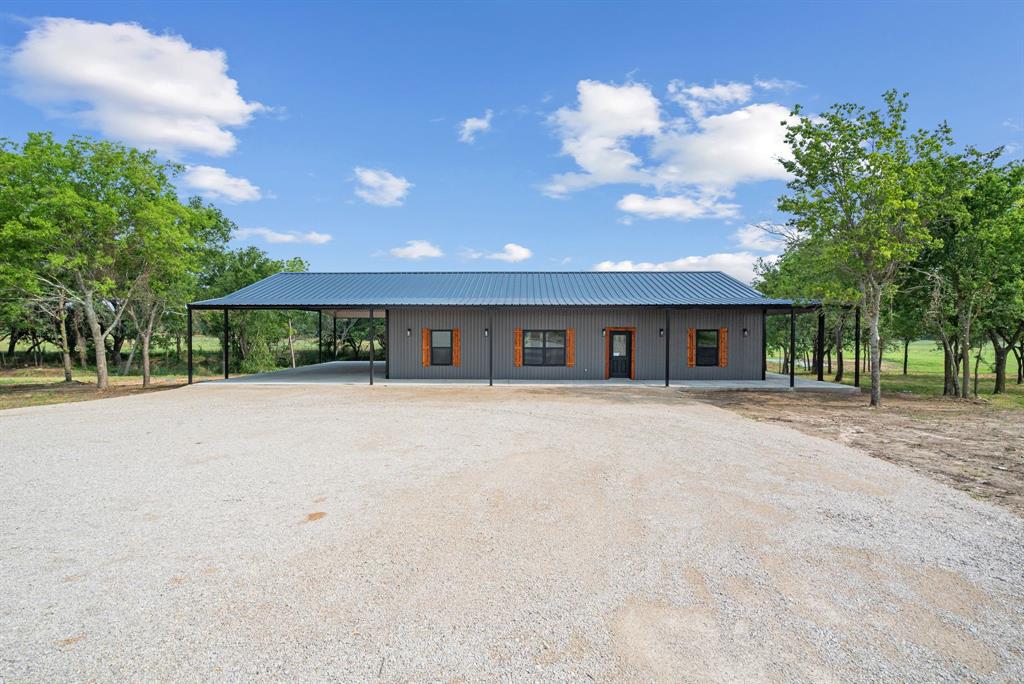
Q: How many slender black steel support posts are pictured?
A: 10